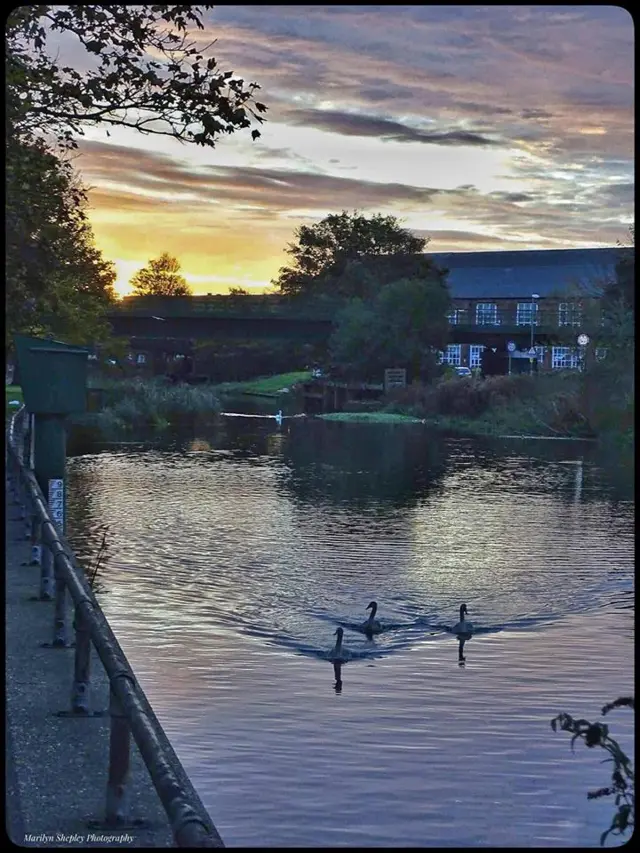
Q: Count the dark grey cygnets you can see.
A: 3